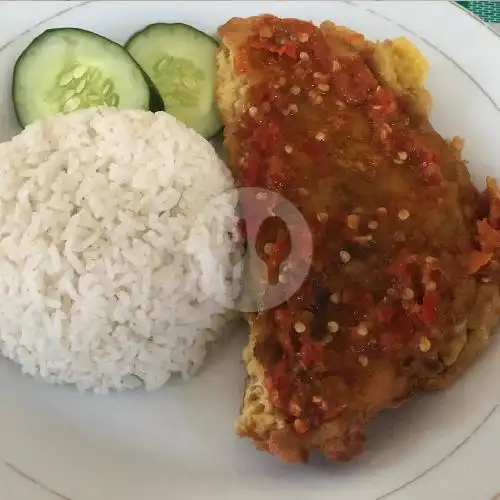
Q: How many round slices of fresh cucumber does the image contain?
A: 2